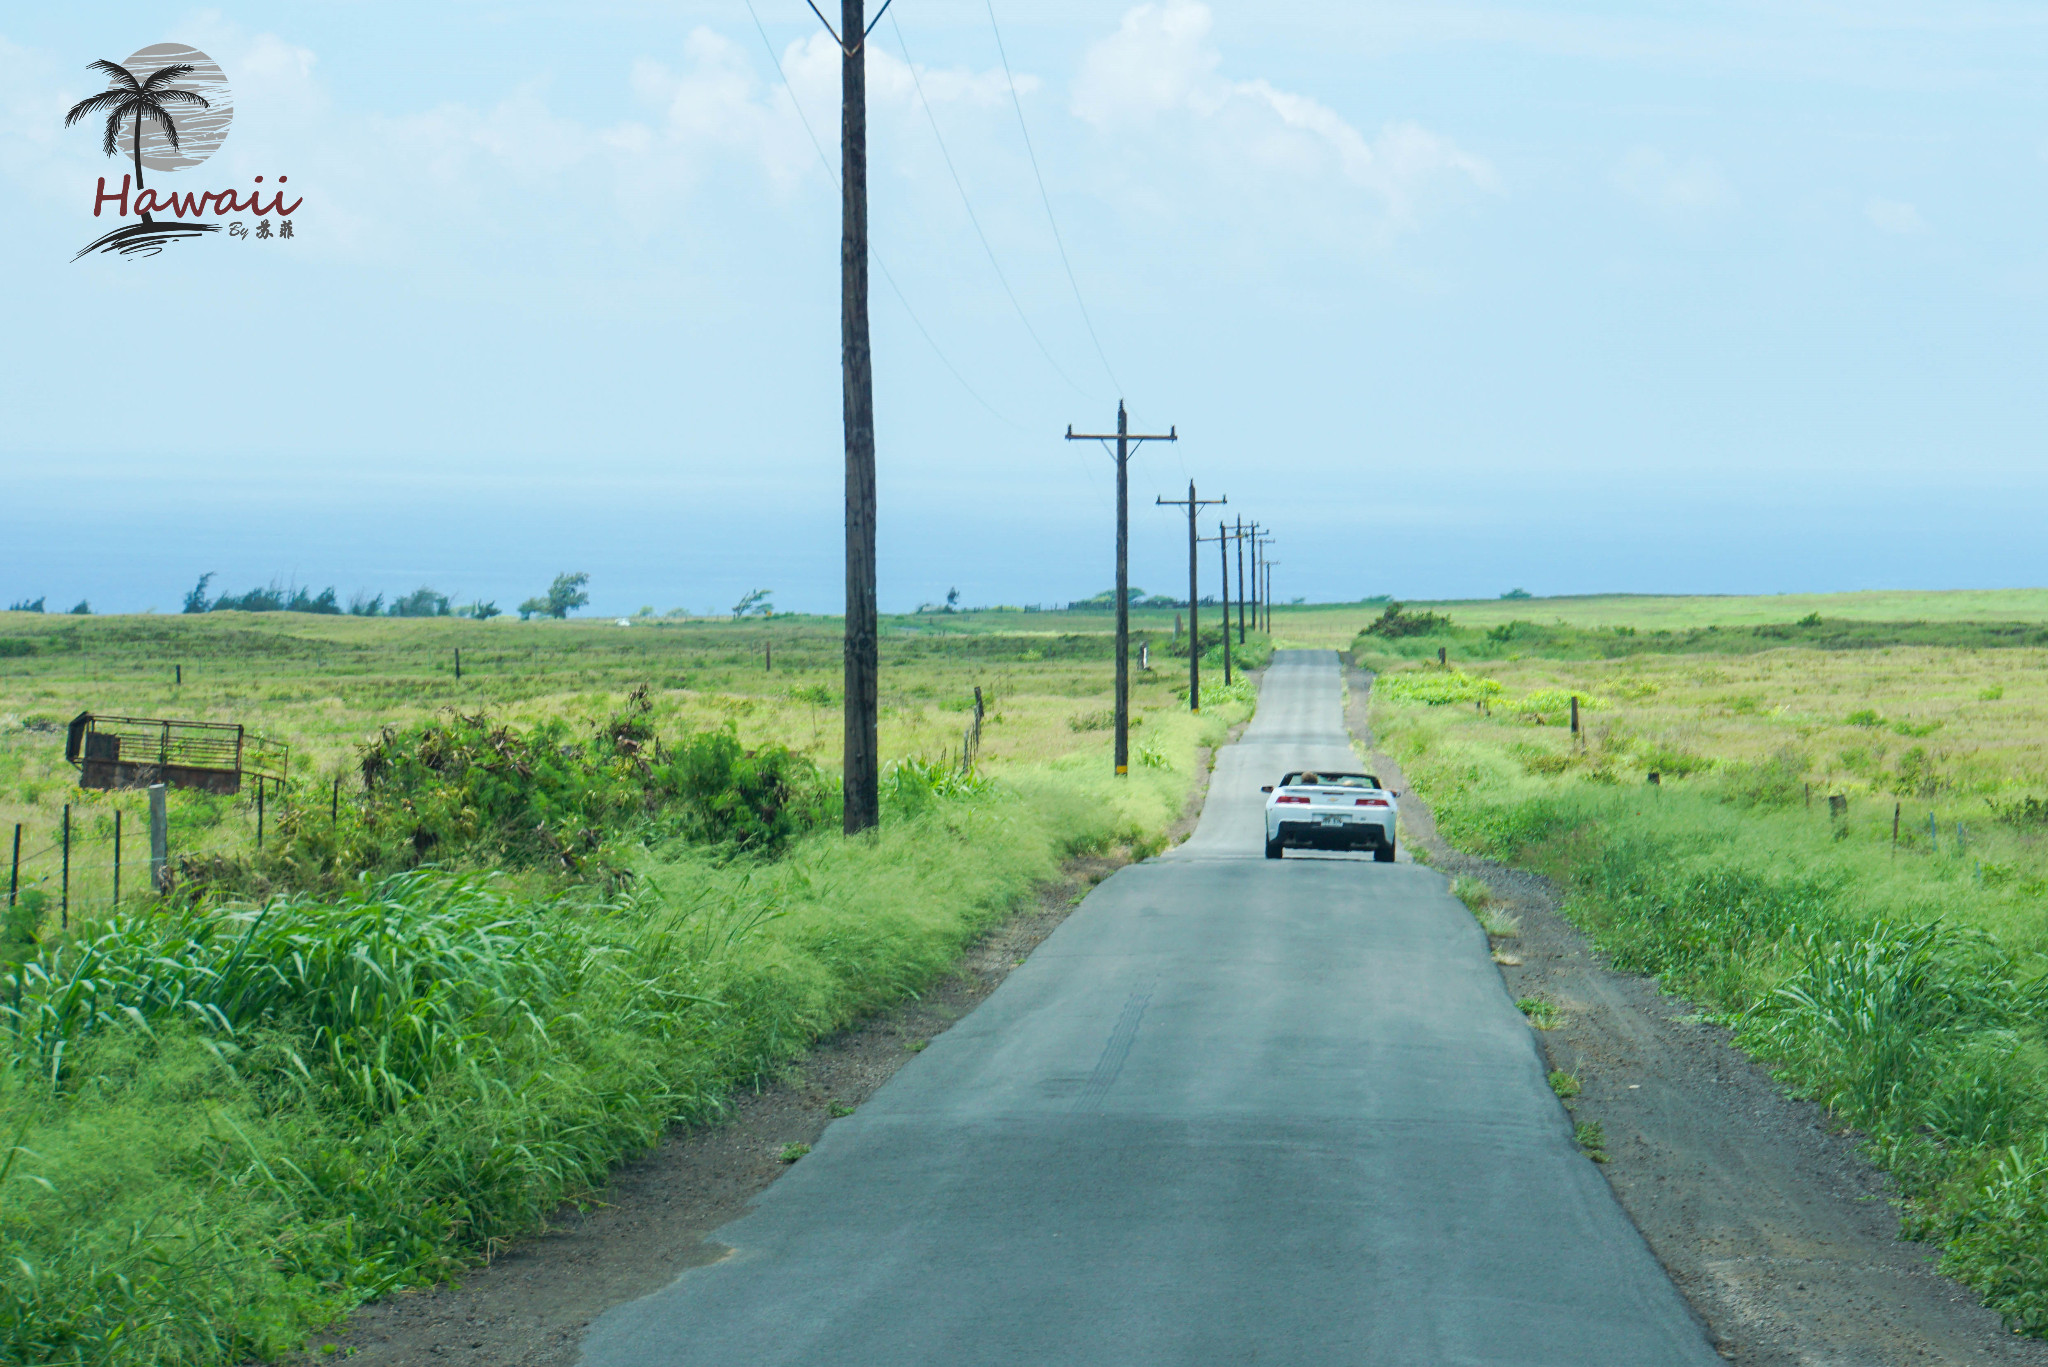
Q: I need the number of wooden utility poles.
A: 8